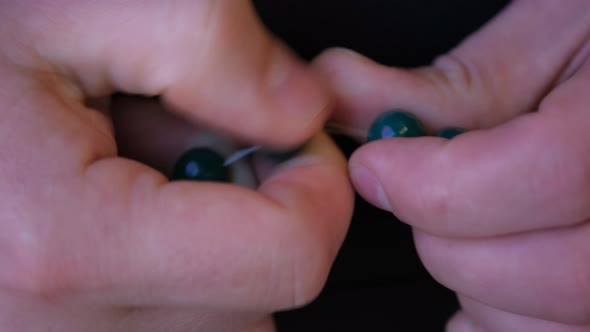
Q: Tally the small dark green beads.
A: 3